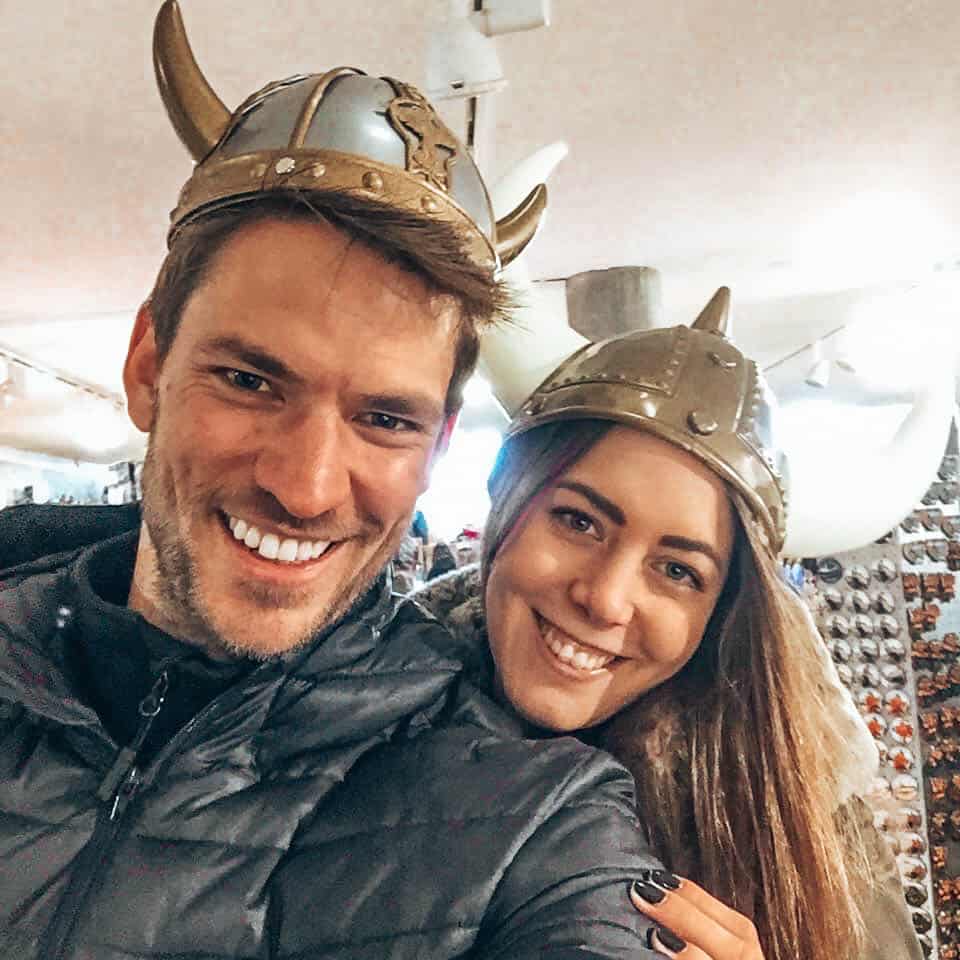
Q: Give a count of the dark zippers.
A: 2